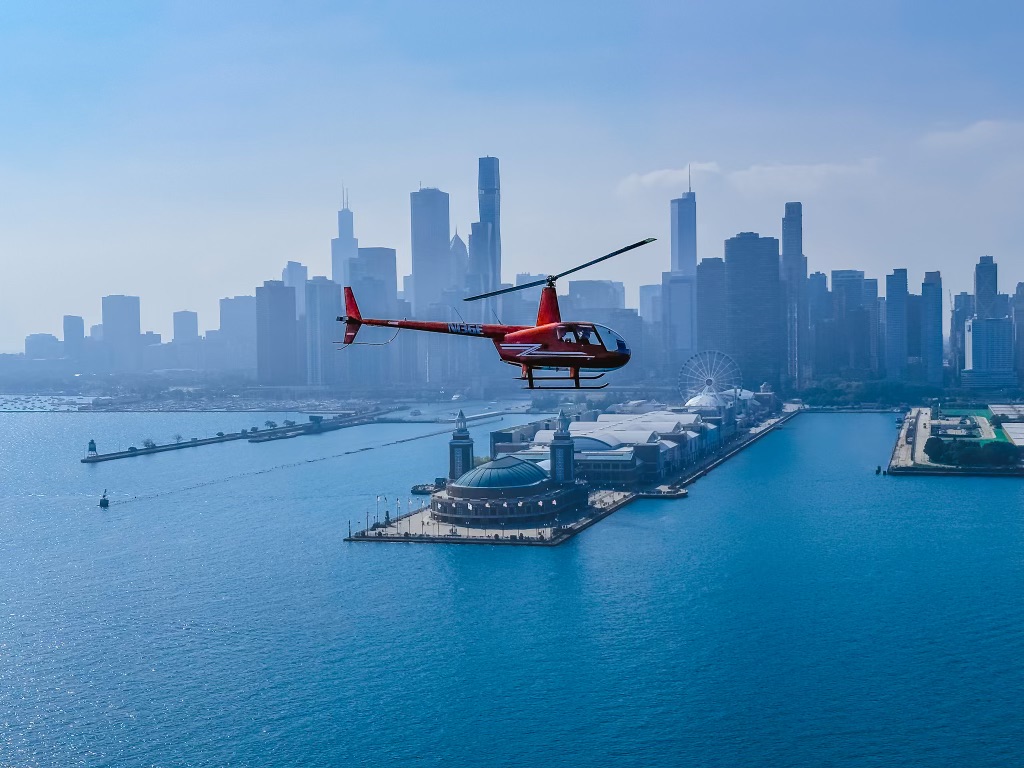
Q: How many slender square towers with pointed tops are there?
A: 2